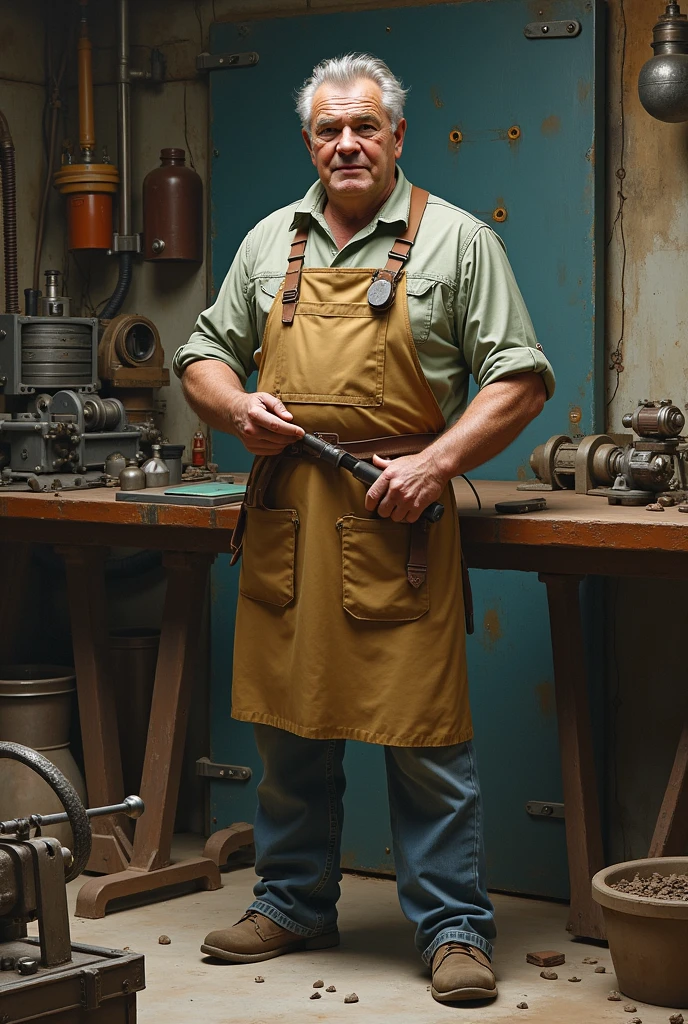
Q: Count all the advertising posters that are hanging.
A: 0